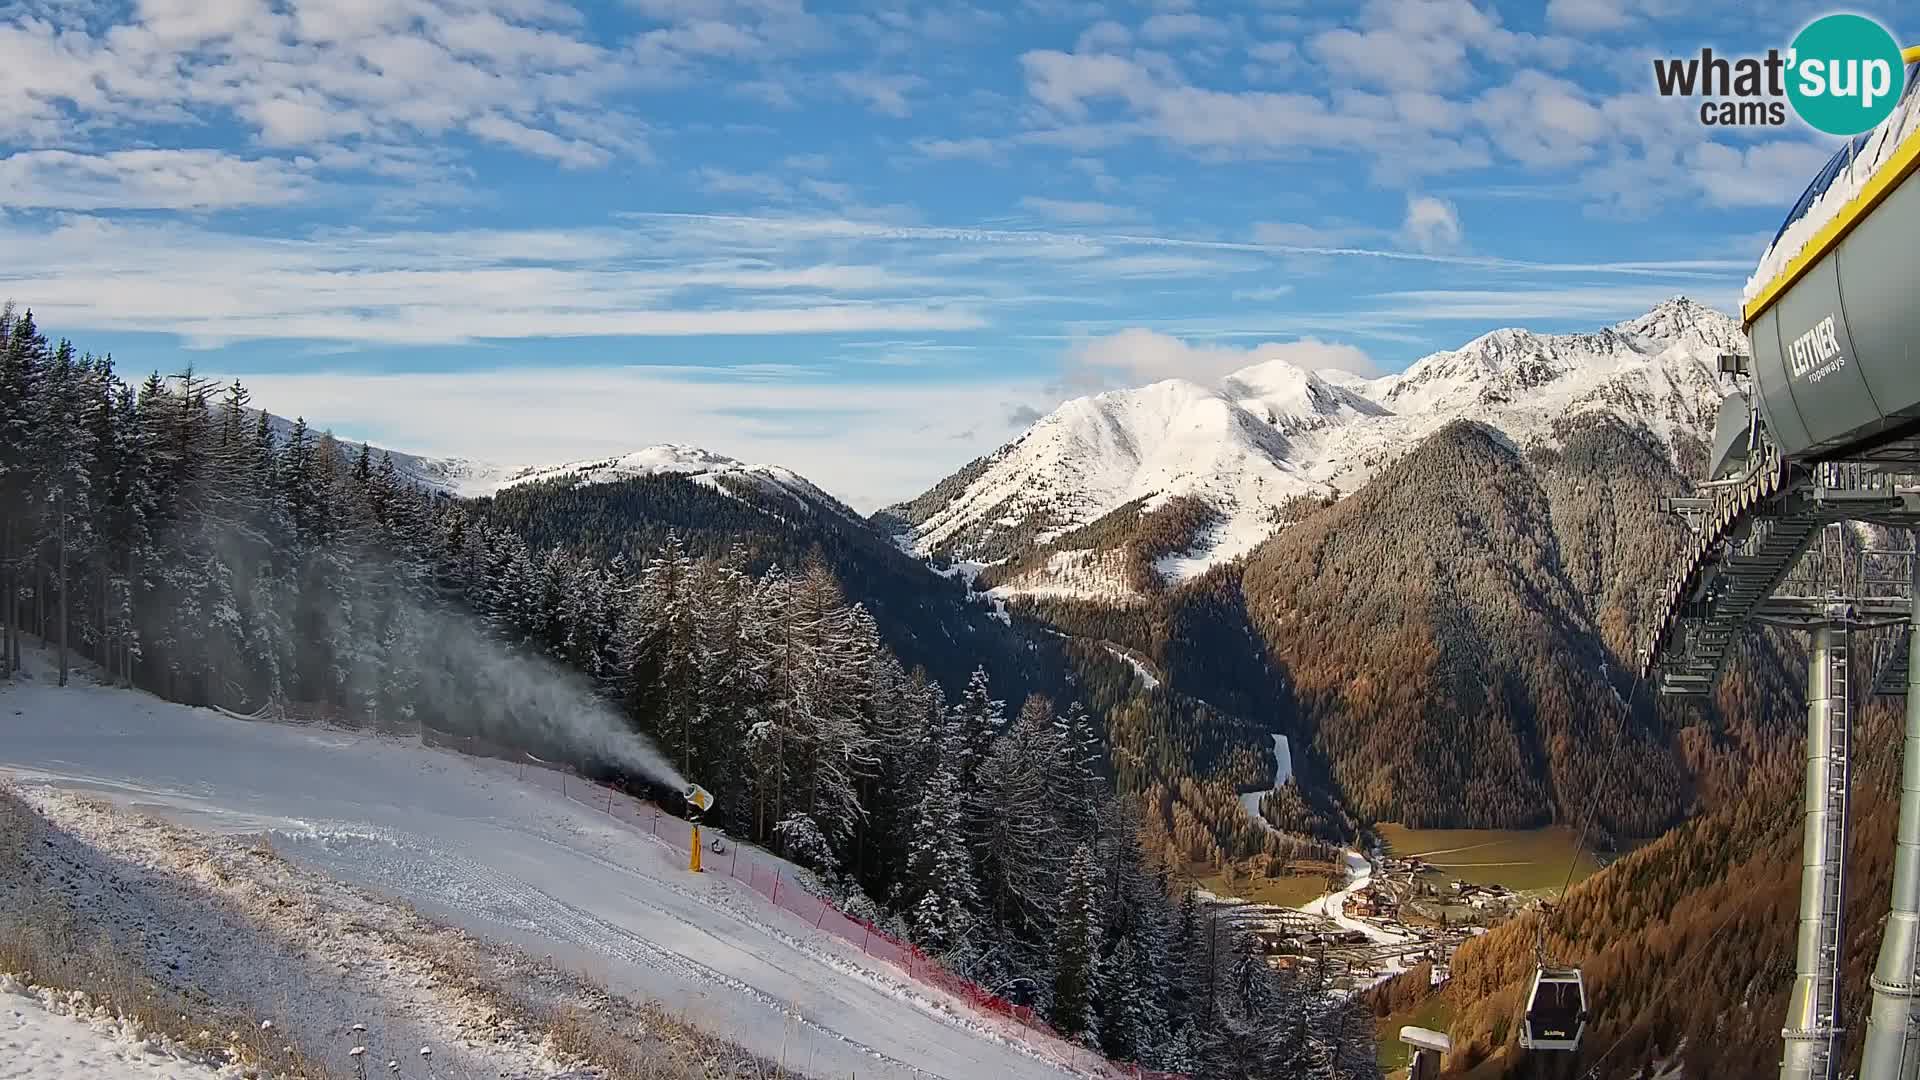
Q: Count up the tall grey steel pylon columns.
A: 2